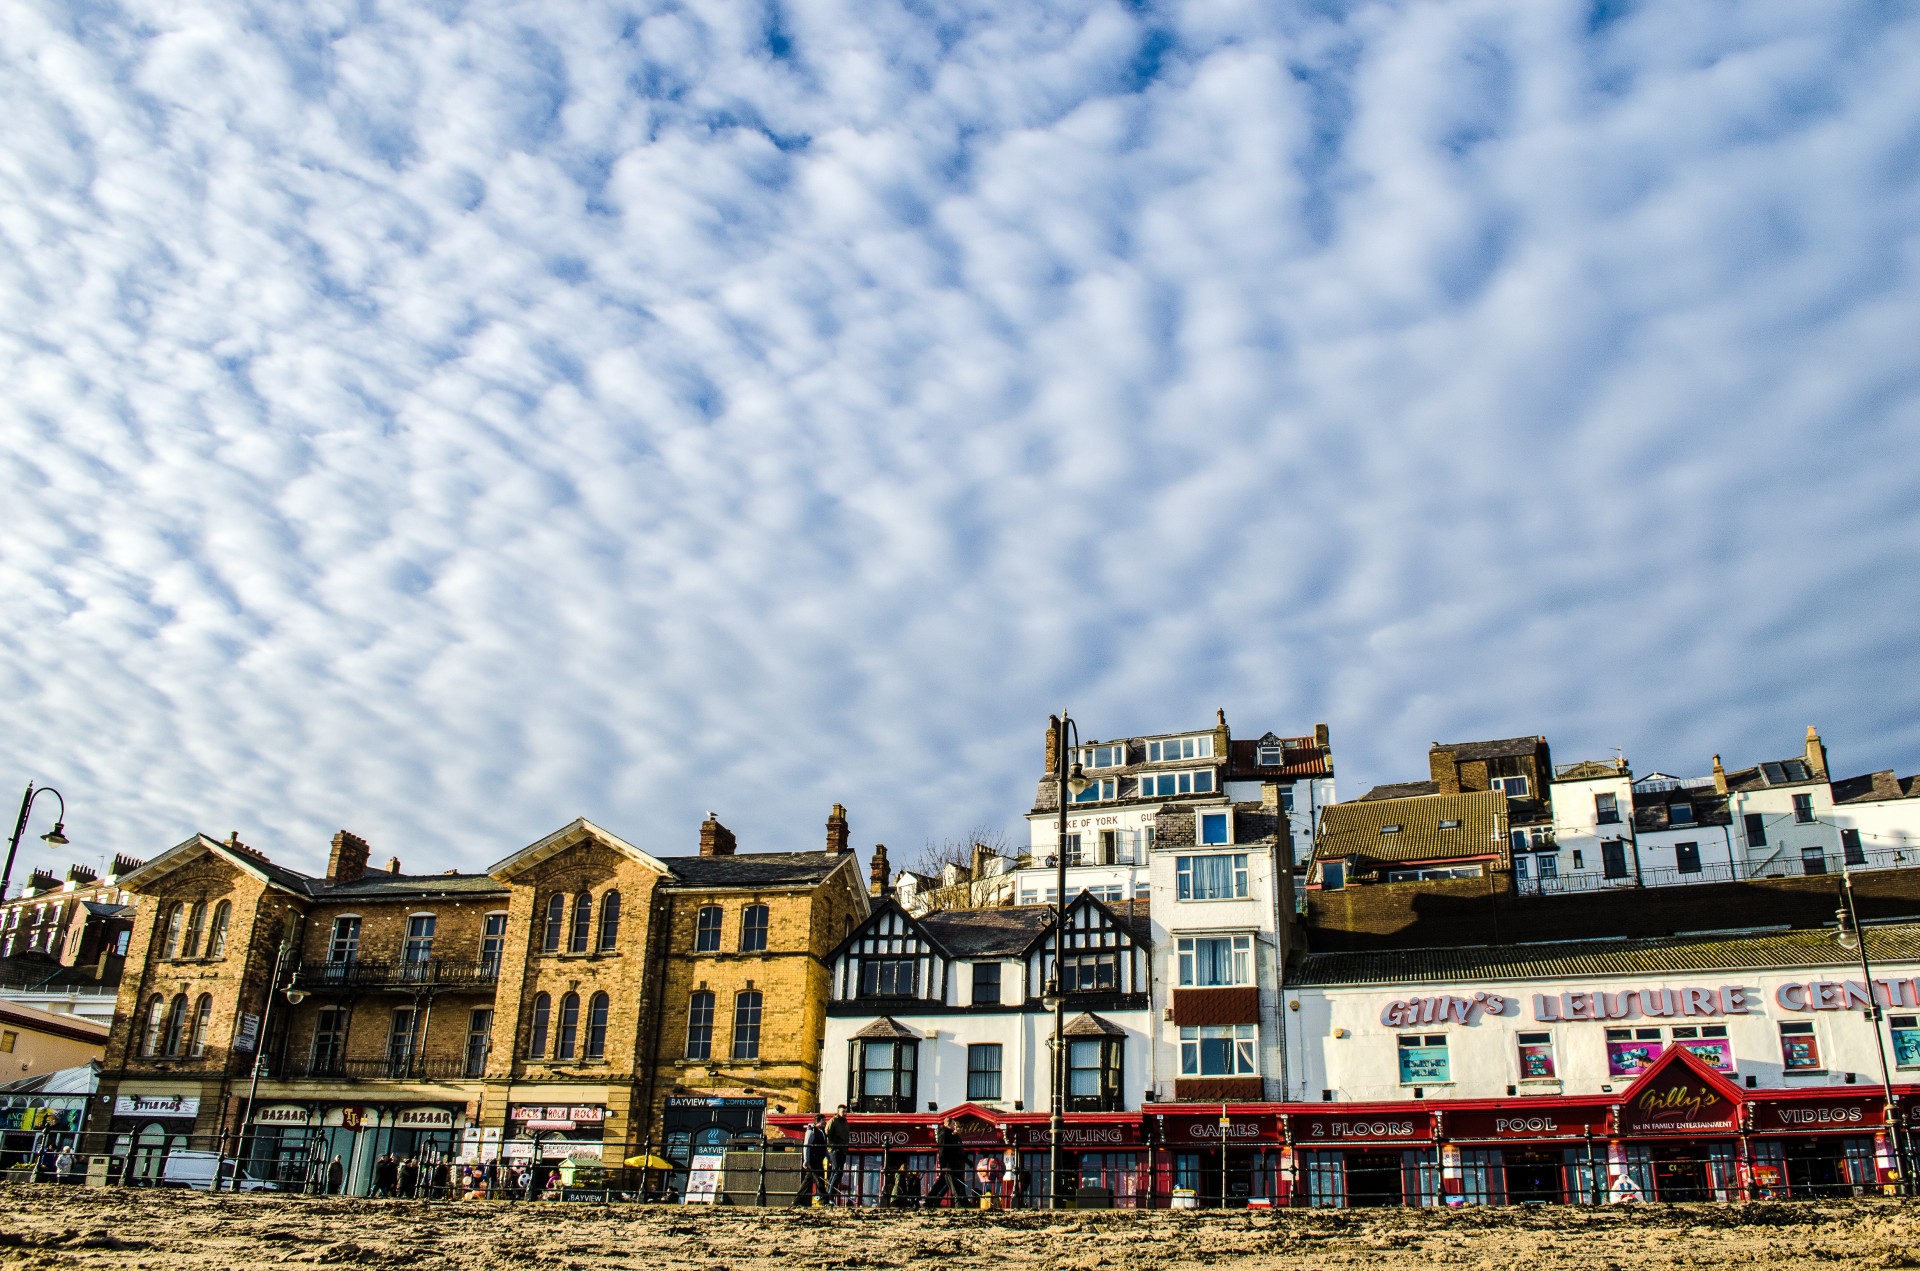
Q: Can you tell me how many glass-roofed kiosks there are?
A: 1